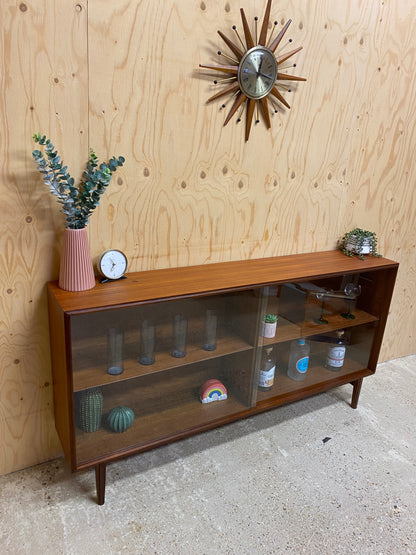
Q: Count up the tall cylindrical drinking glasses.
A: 4